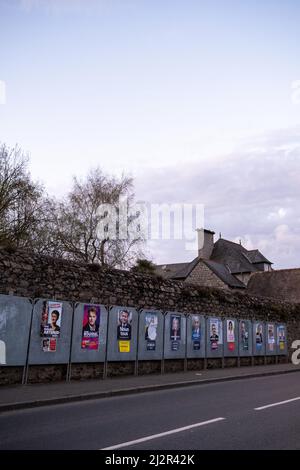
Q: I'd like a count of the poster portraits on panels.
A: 12